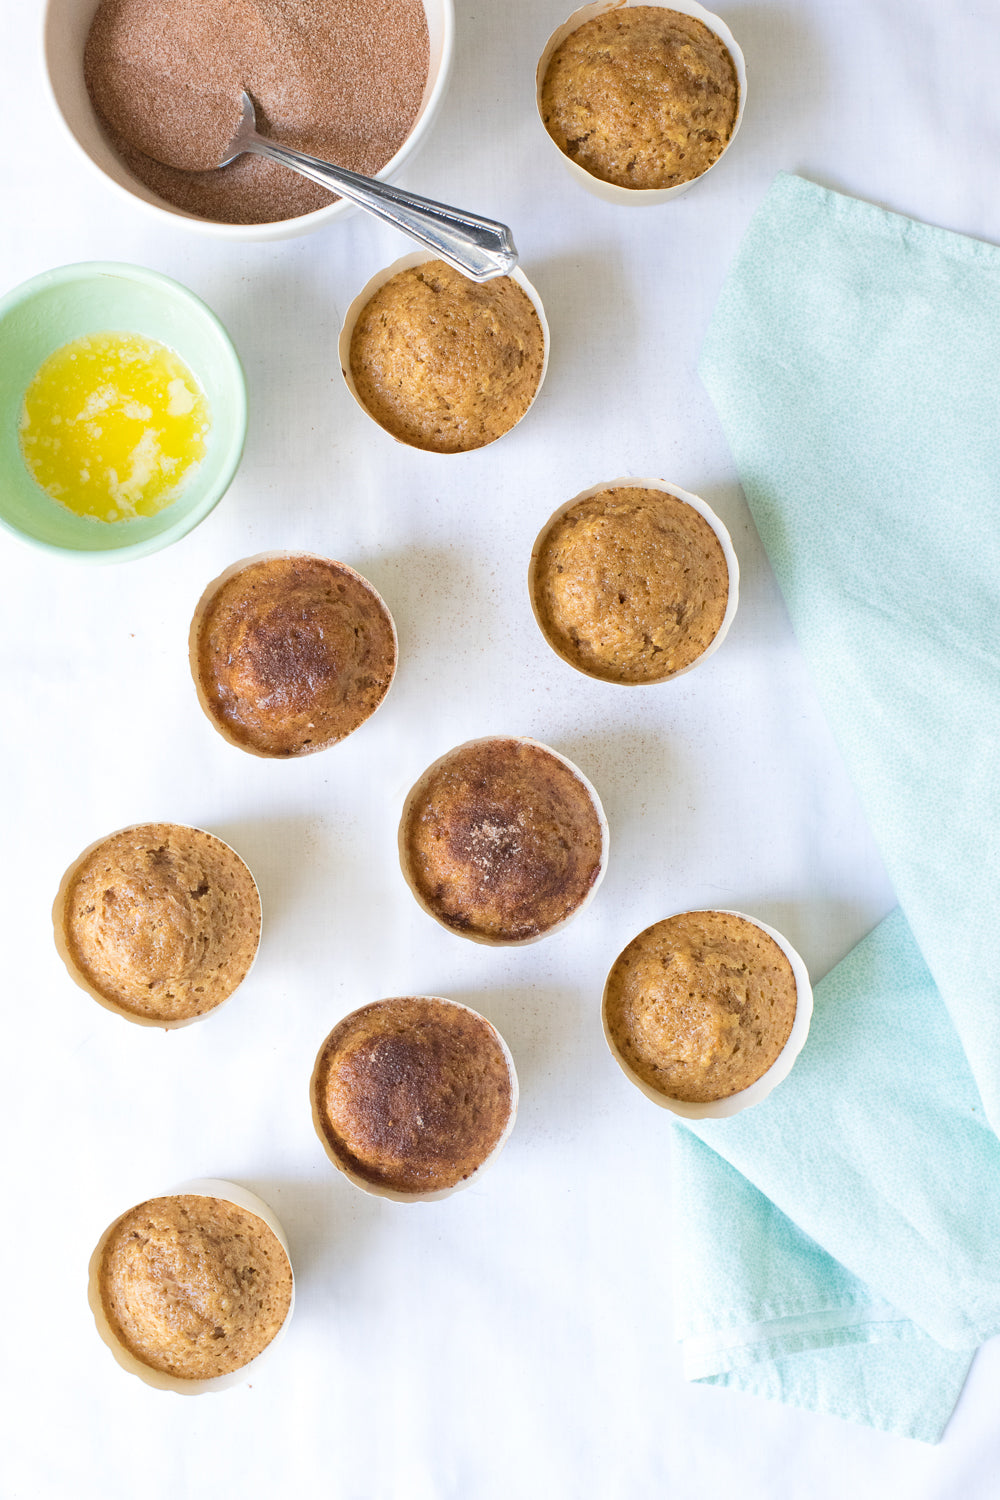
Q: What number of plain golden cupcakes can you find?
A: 6